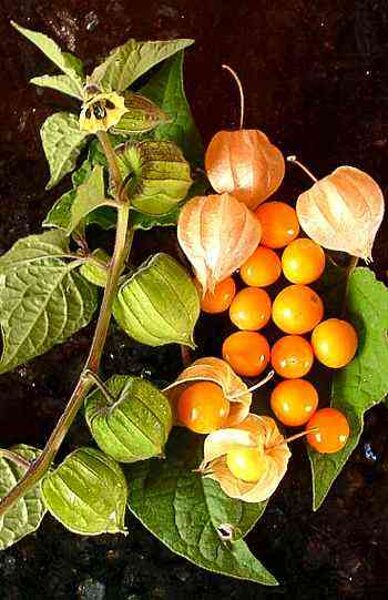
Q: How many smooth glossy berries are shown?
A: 13